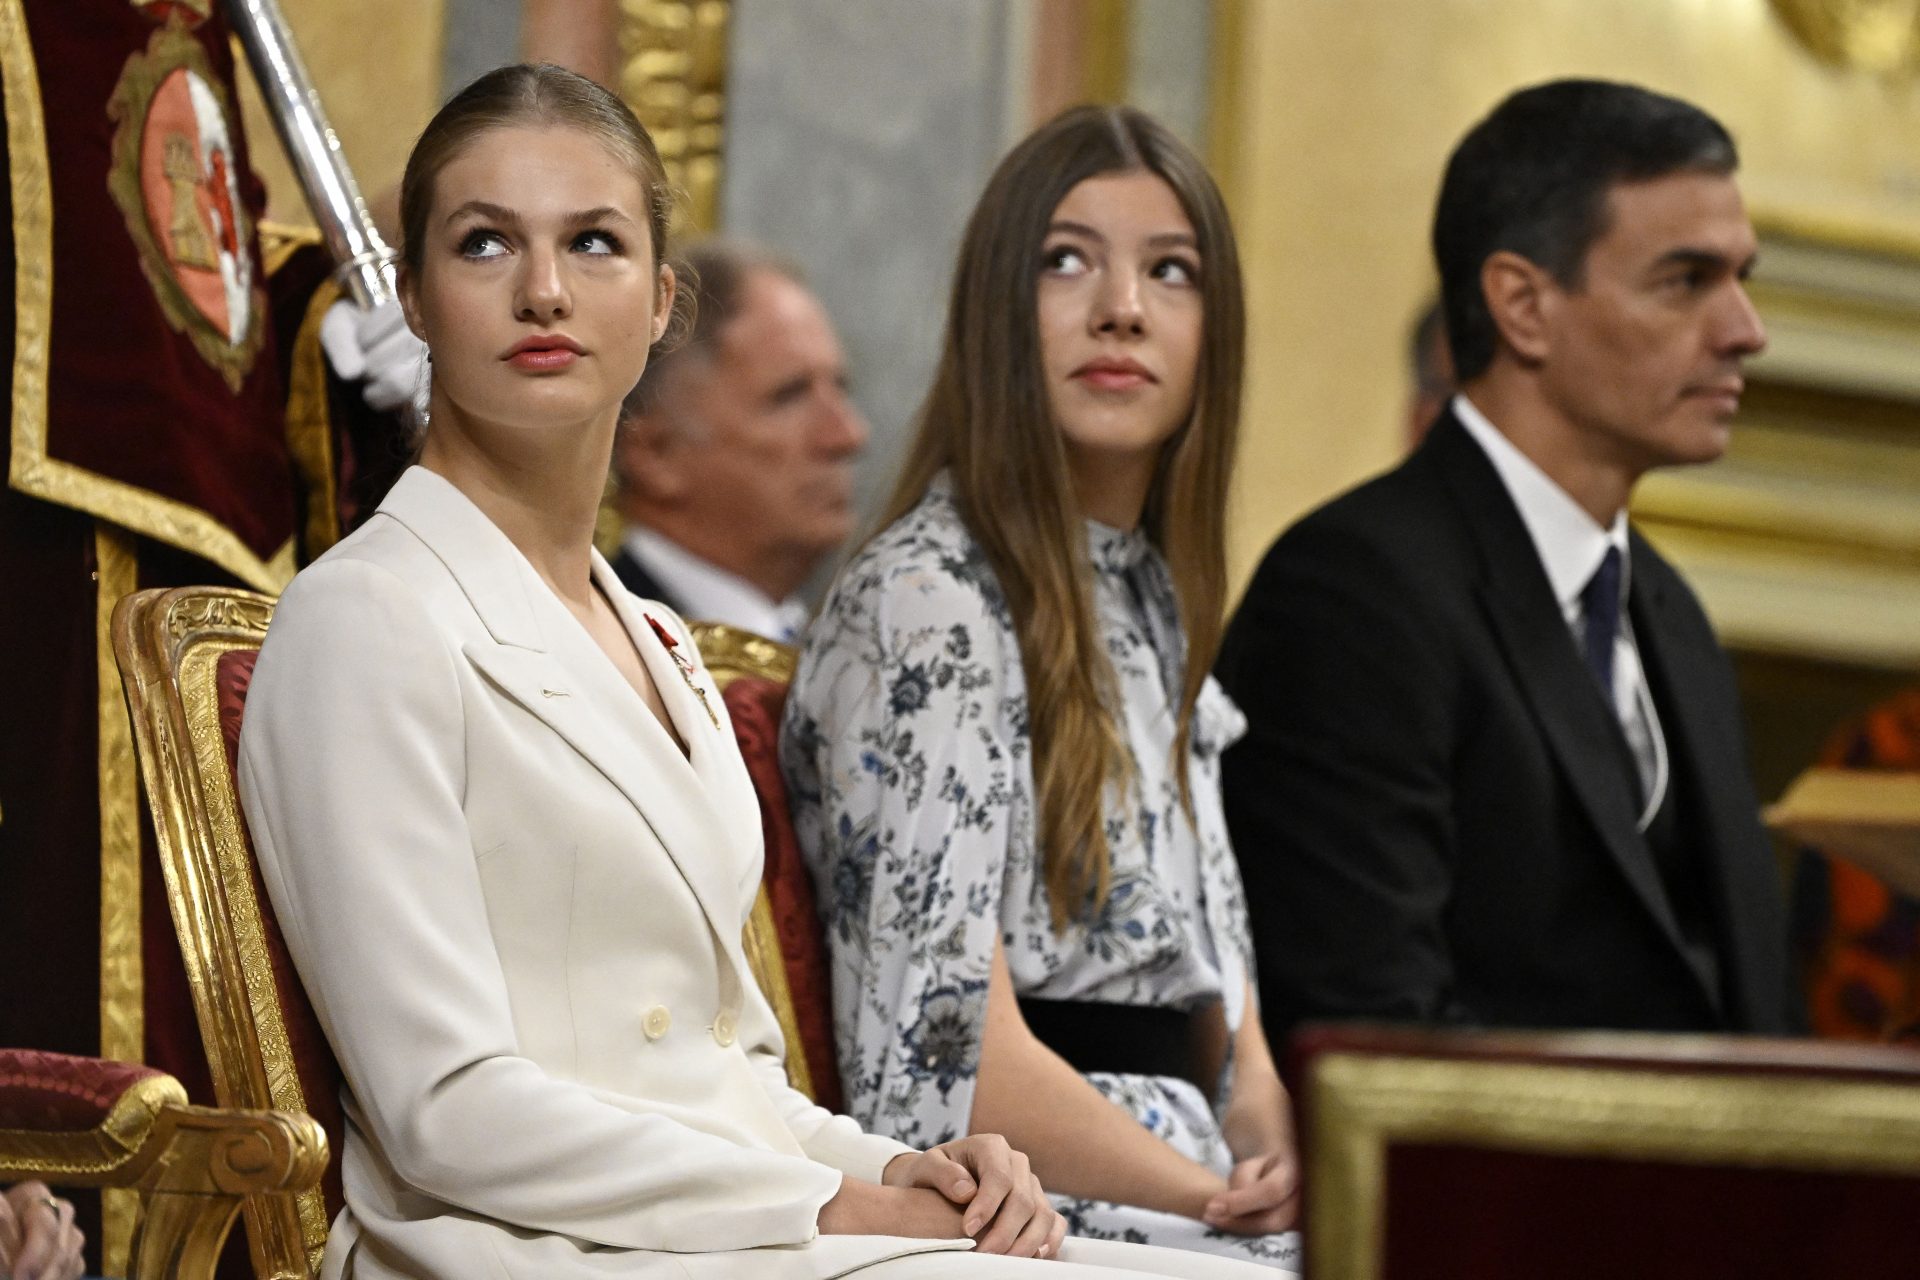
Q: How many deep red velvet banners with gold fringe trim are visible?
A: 1